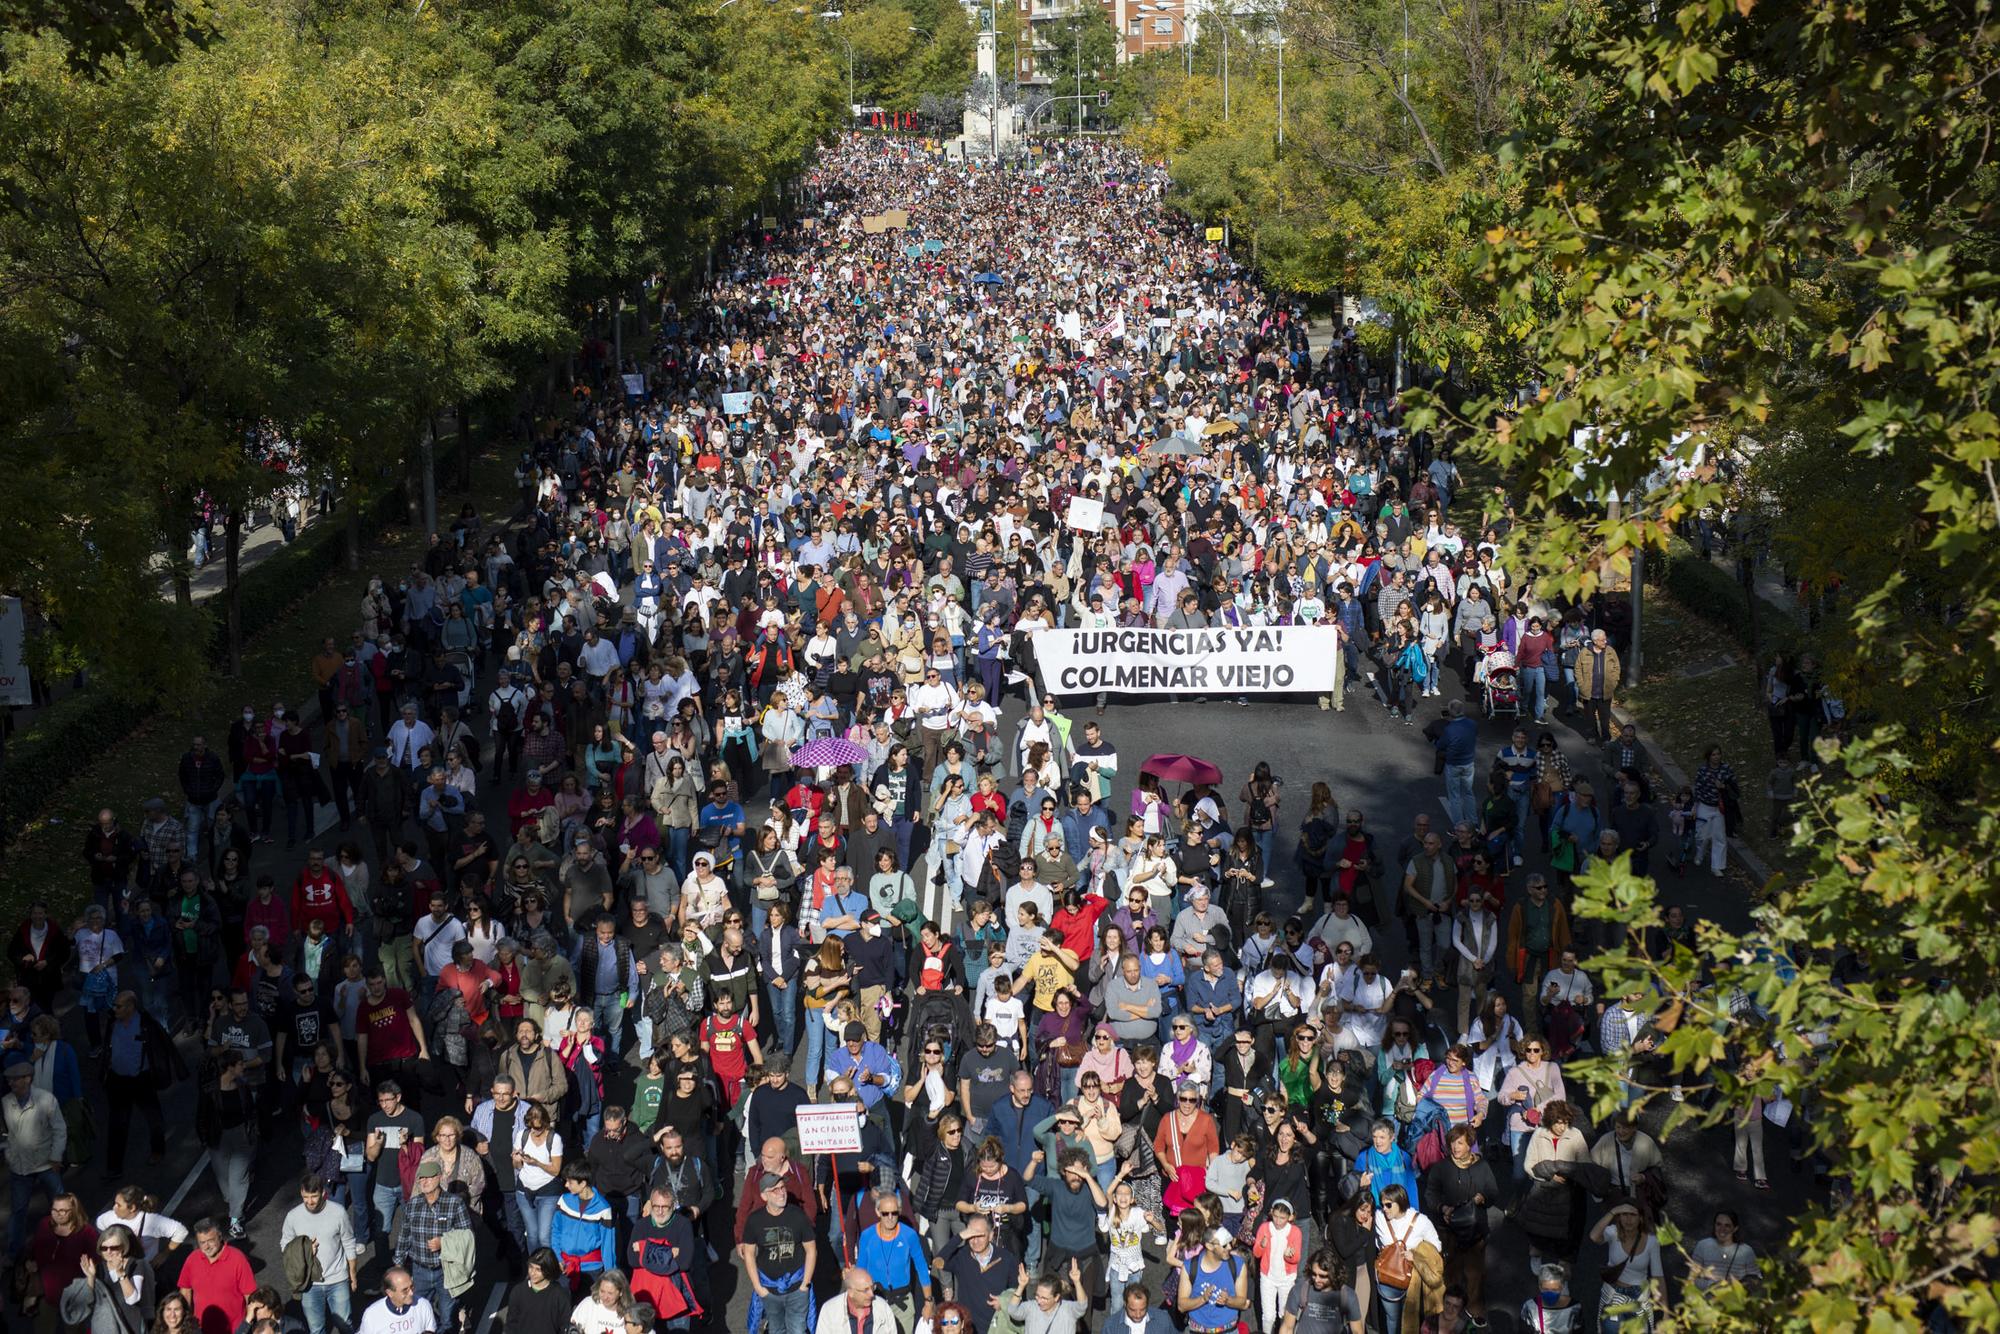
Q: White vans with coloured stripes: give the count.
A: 0